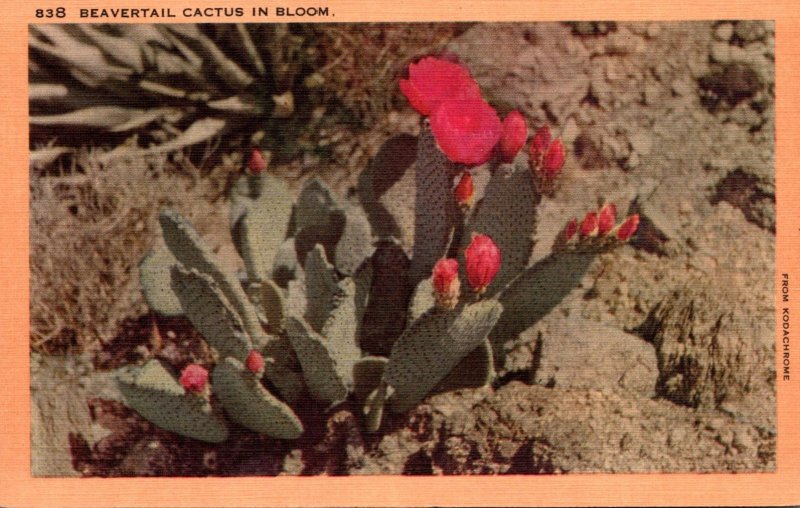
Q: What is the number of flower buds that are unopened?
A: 13